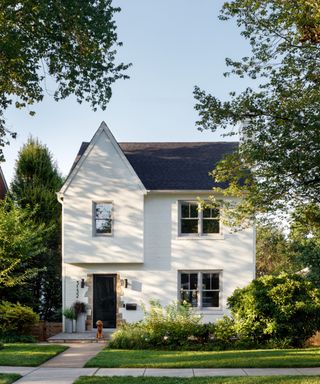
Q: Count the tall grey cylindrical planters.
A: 2